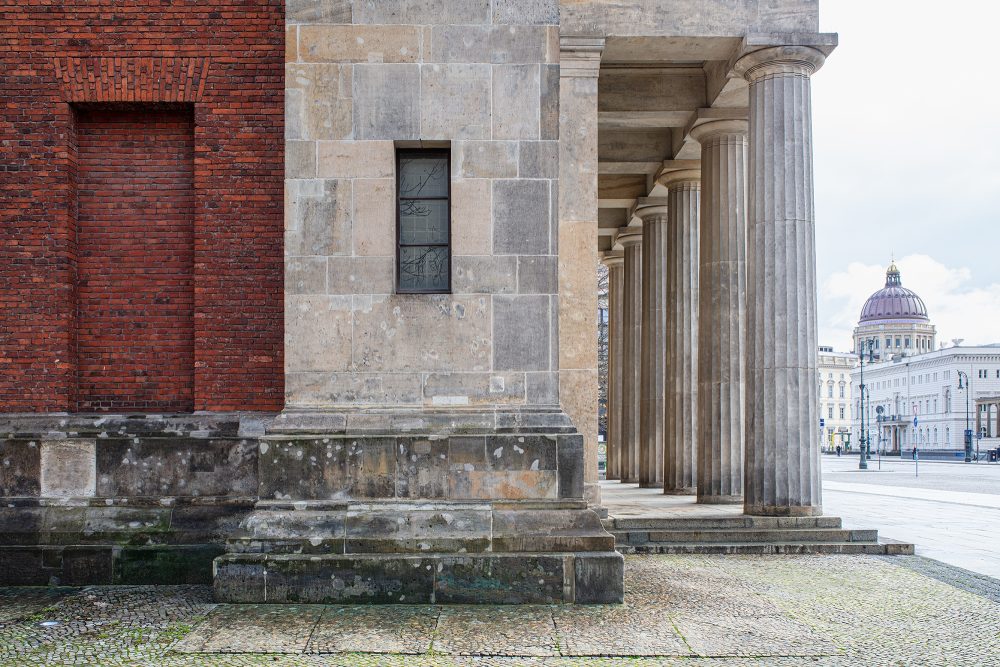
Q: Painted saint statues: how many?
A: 0